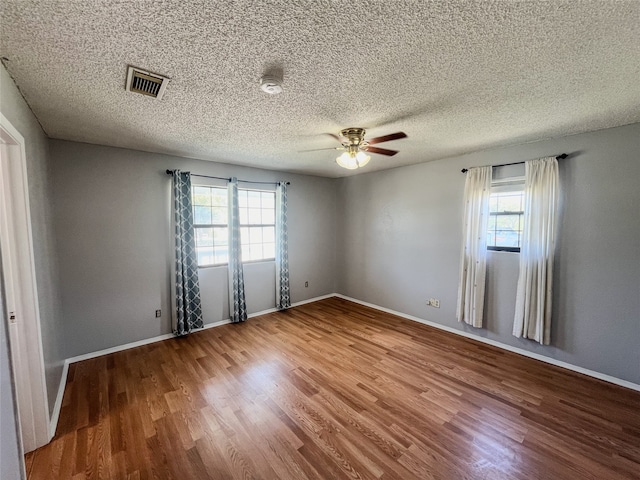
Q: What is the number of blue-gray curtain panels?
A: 3